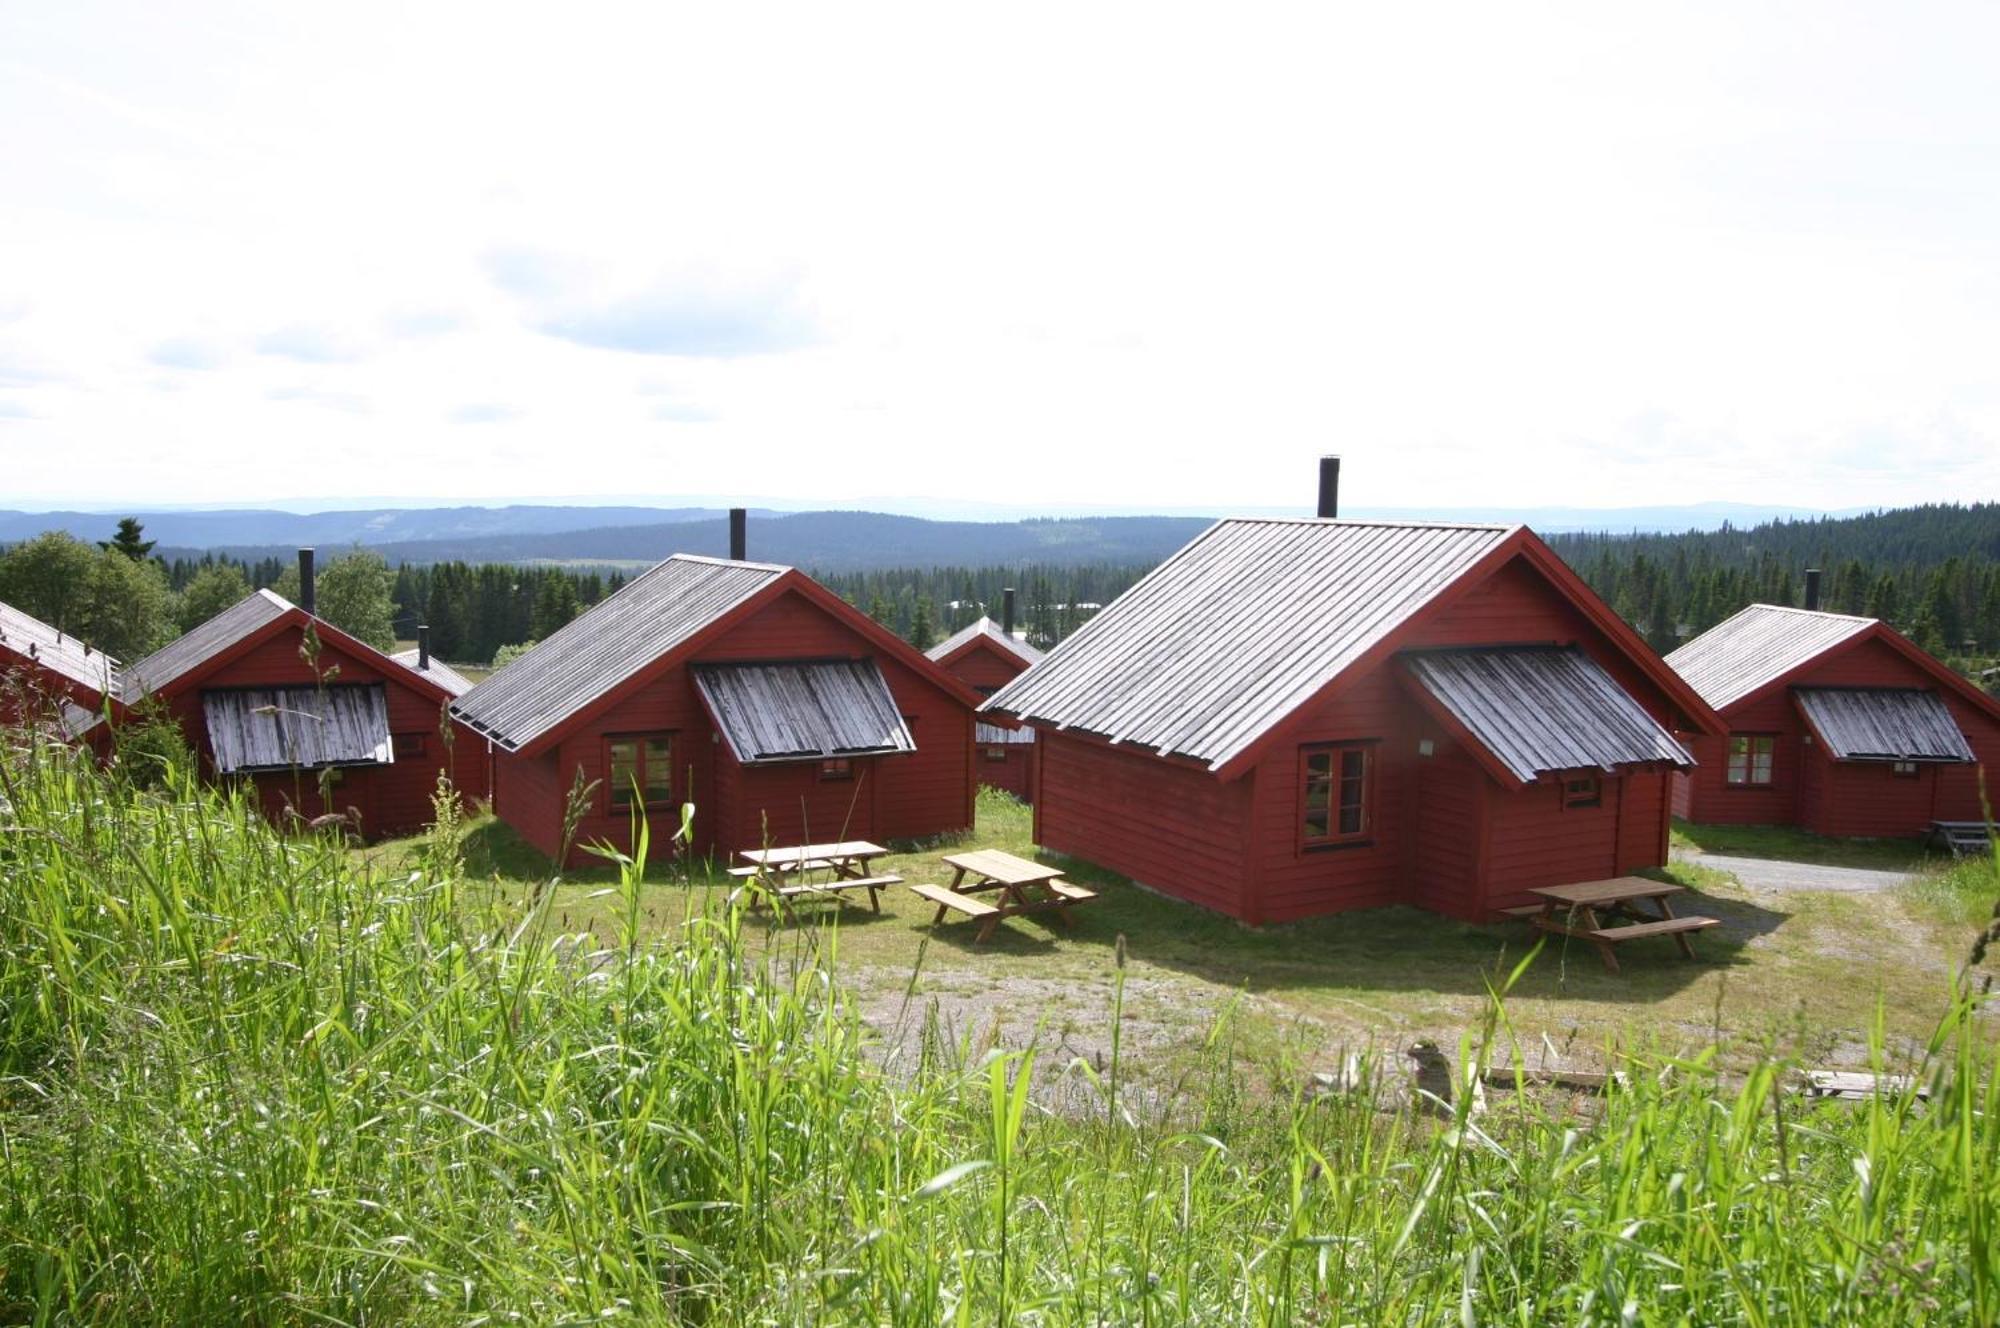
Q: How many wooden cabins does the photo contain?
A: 7